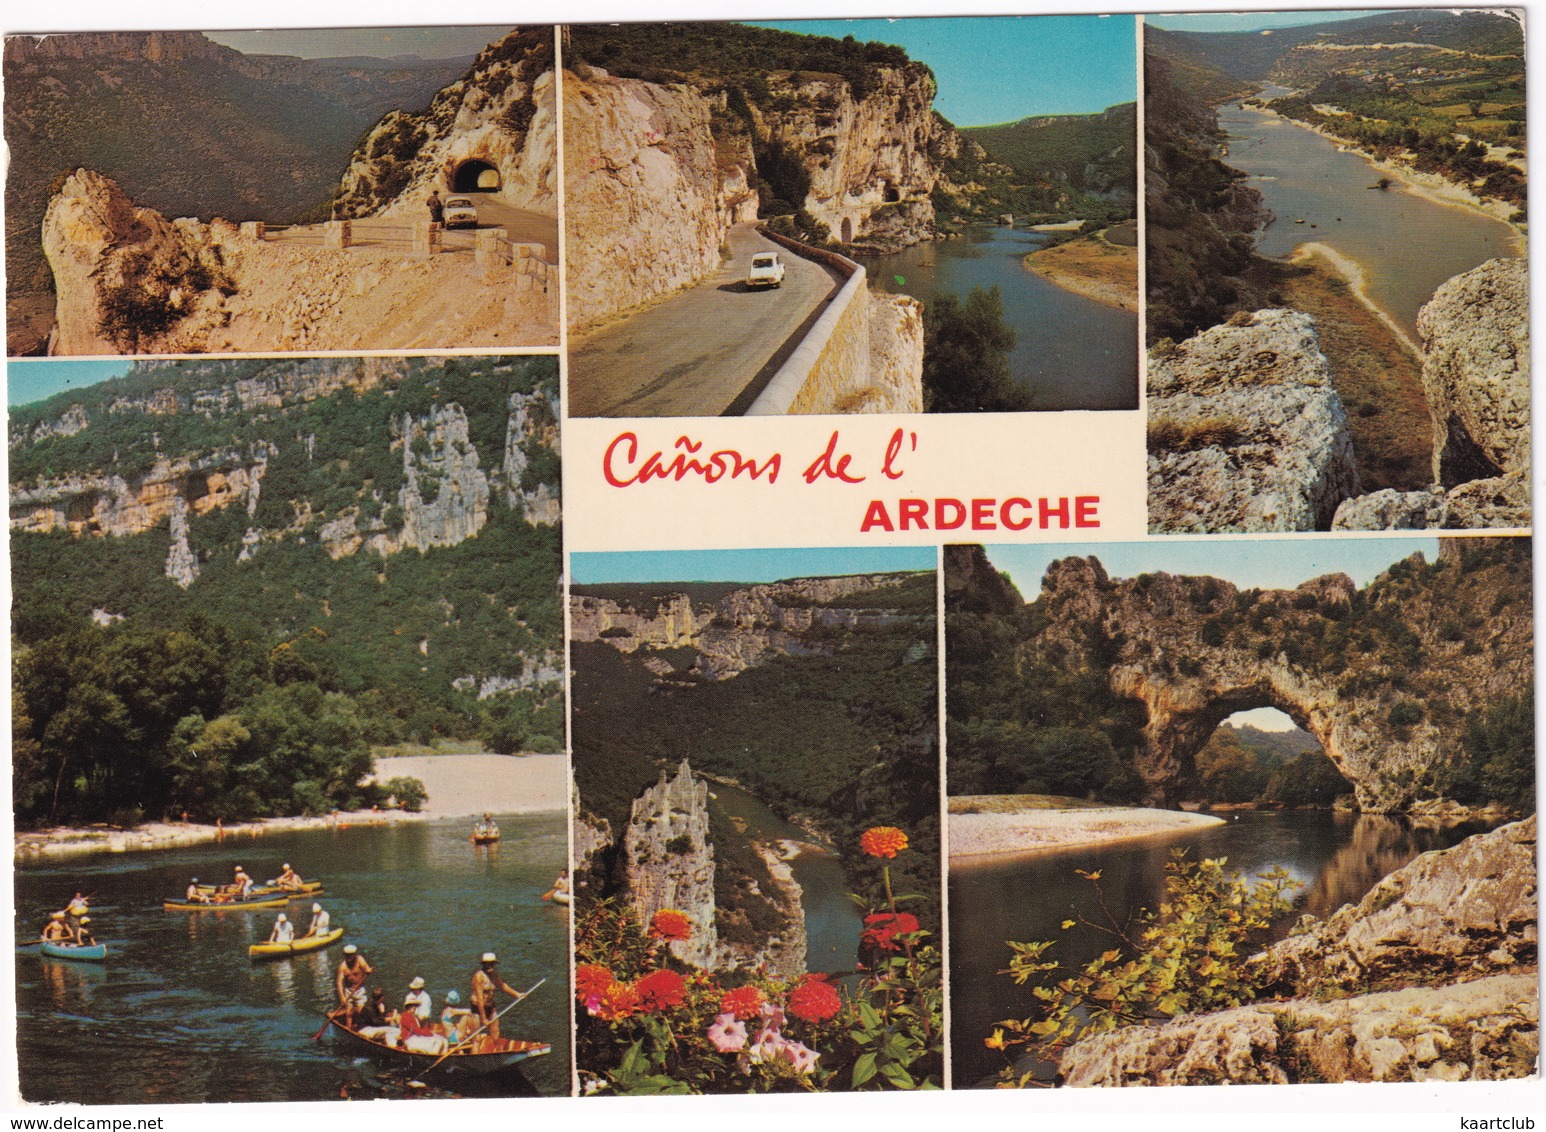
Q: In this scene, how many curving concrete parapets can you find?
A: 1